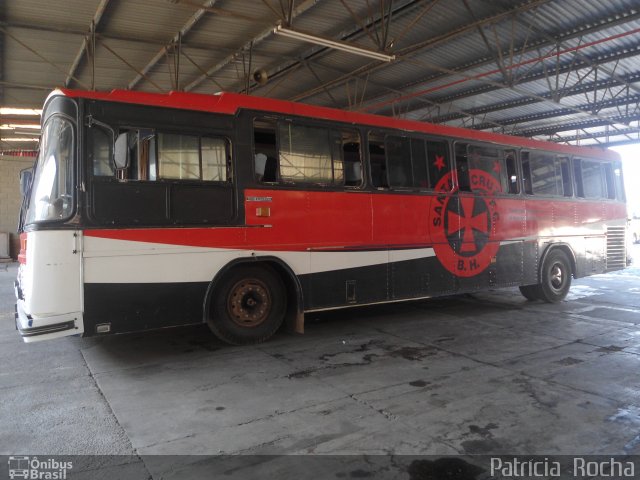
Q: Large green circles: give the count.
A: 0